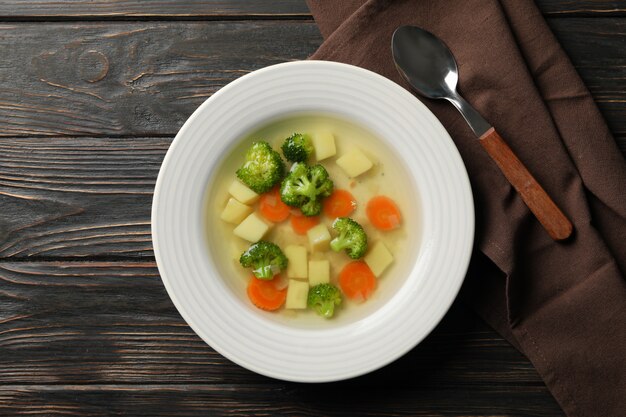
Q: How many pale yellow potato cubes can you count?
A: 10